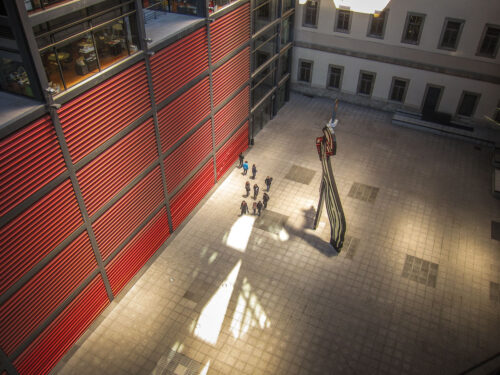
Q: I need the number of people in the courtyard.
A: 10